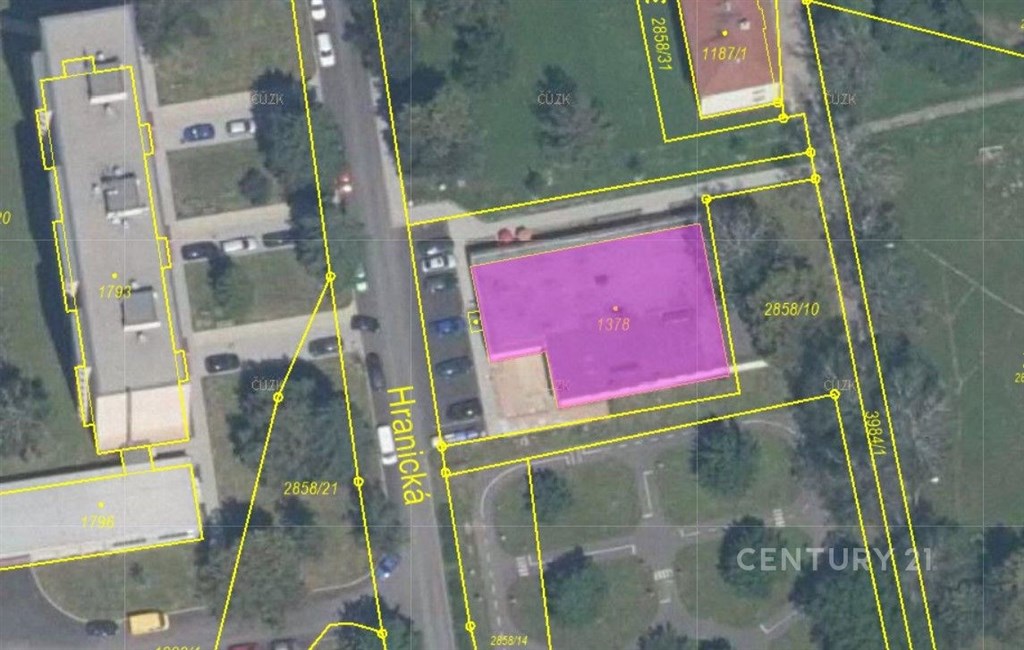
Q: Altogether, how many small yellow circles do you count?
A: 14